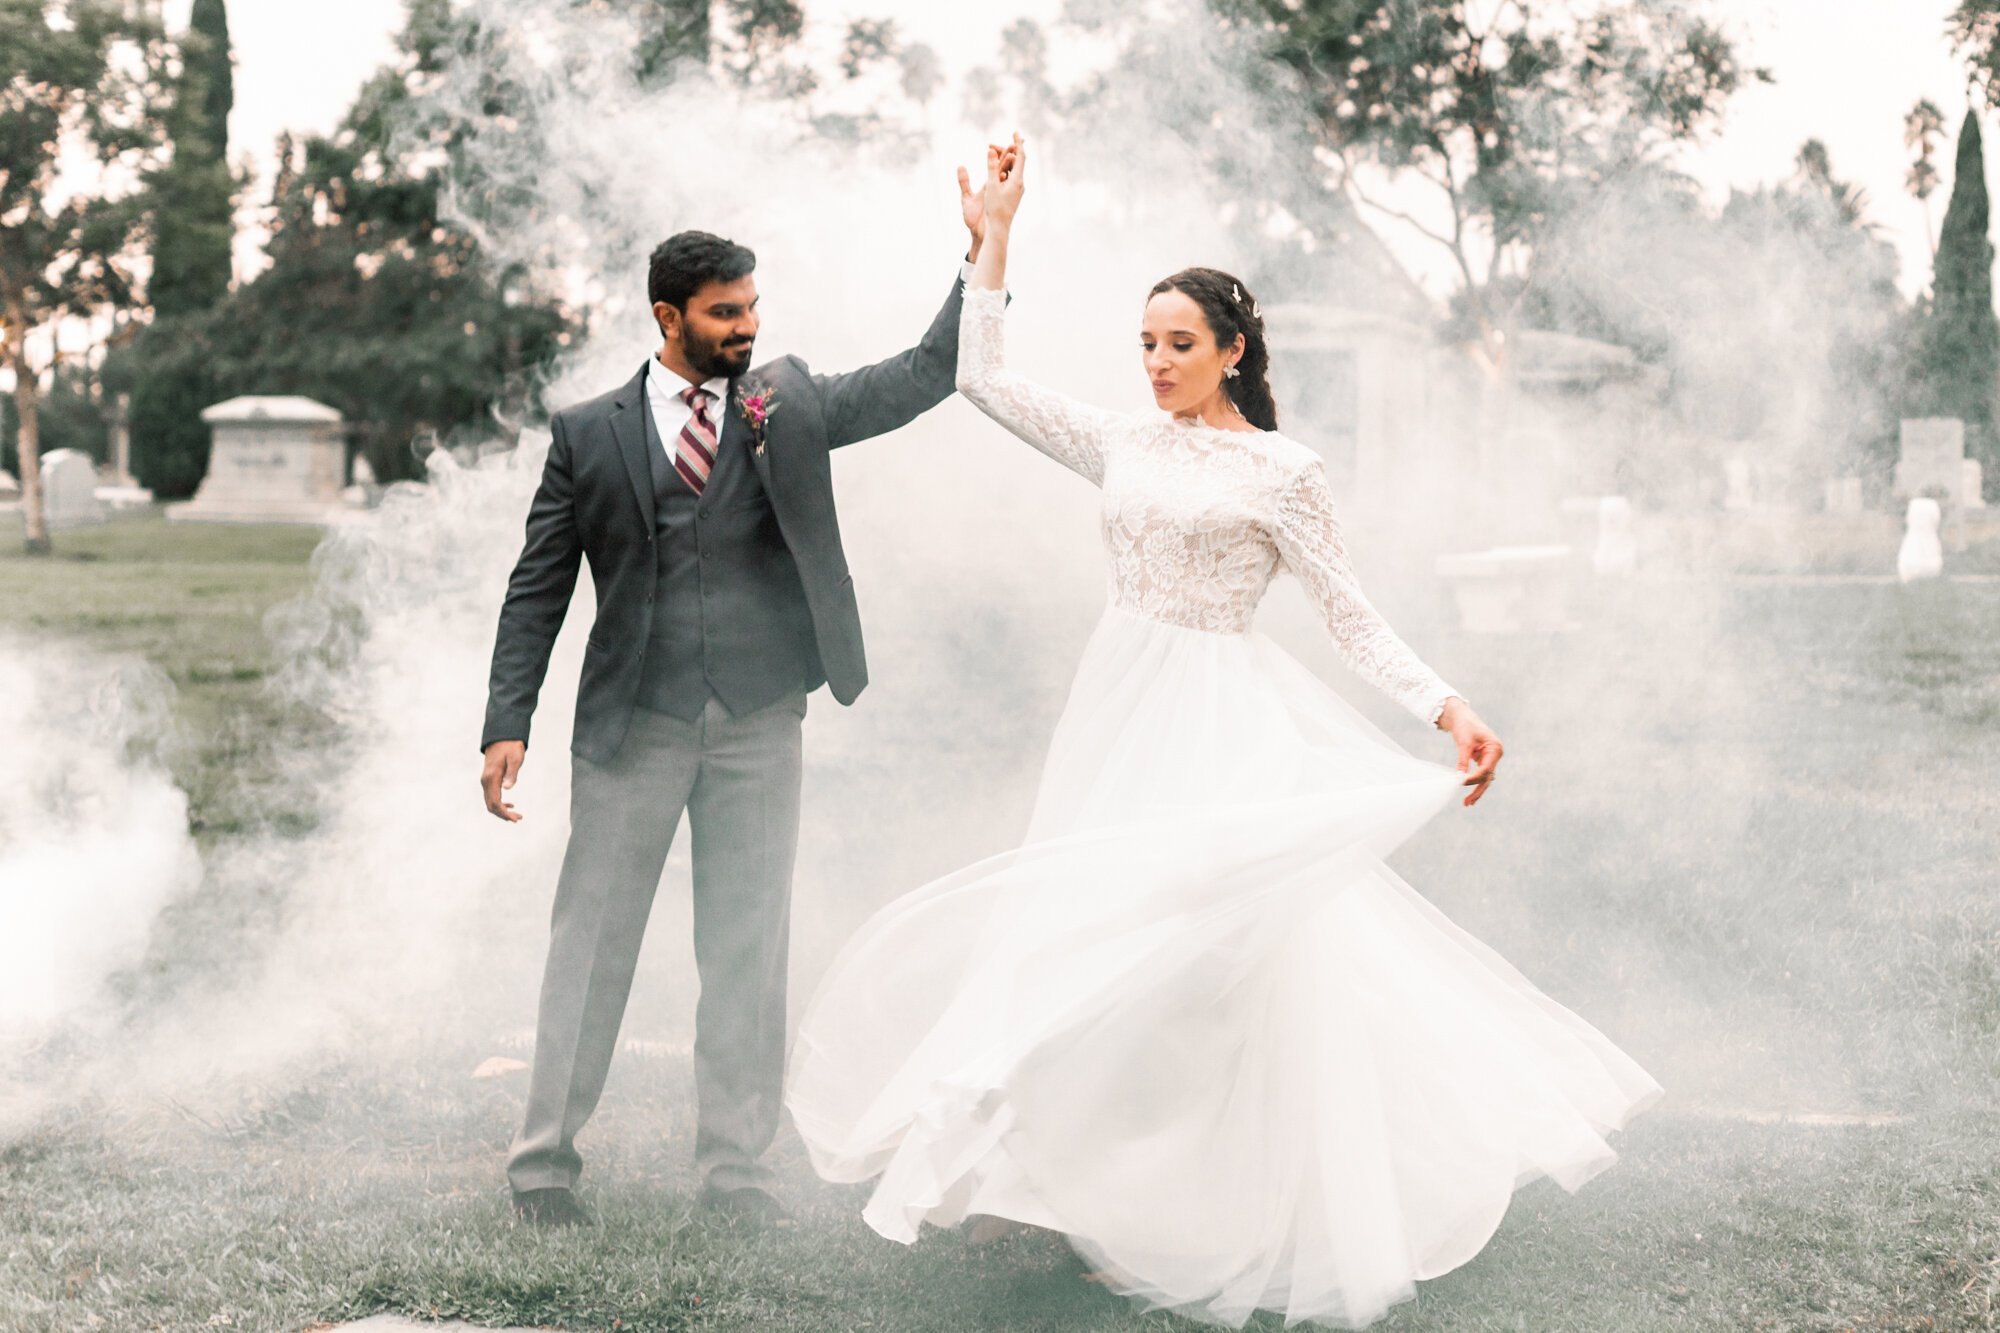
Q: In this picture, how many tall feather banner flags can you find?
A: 0